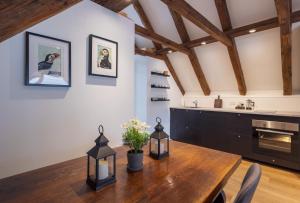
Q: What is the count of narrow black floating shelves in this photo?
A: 3